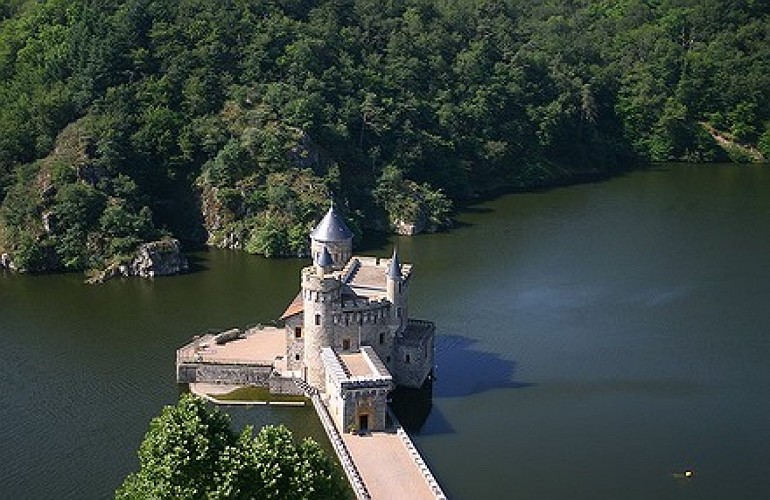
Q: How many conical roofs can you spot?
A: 3